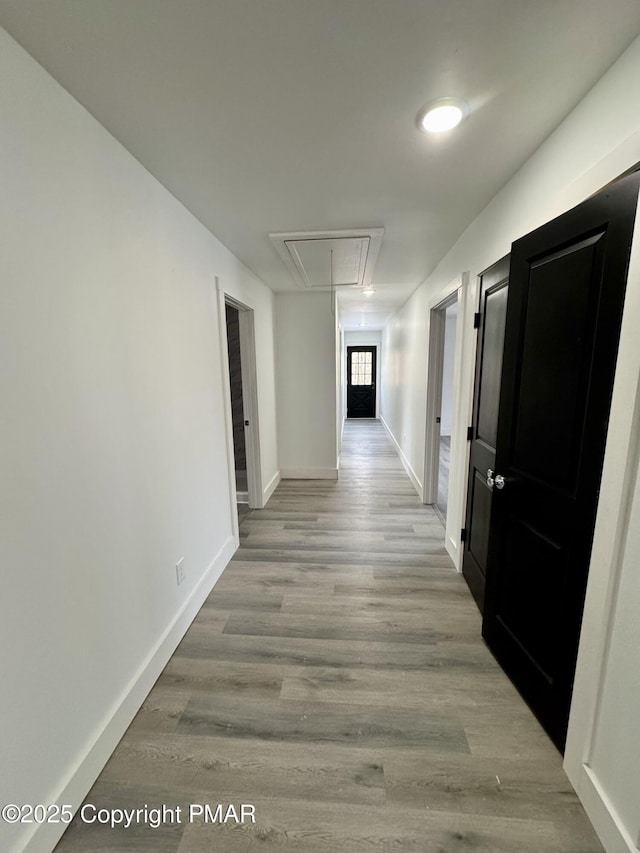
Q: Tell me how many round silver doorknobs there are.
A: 2